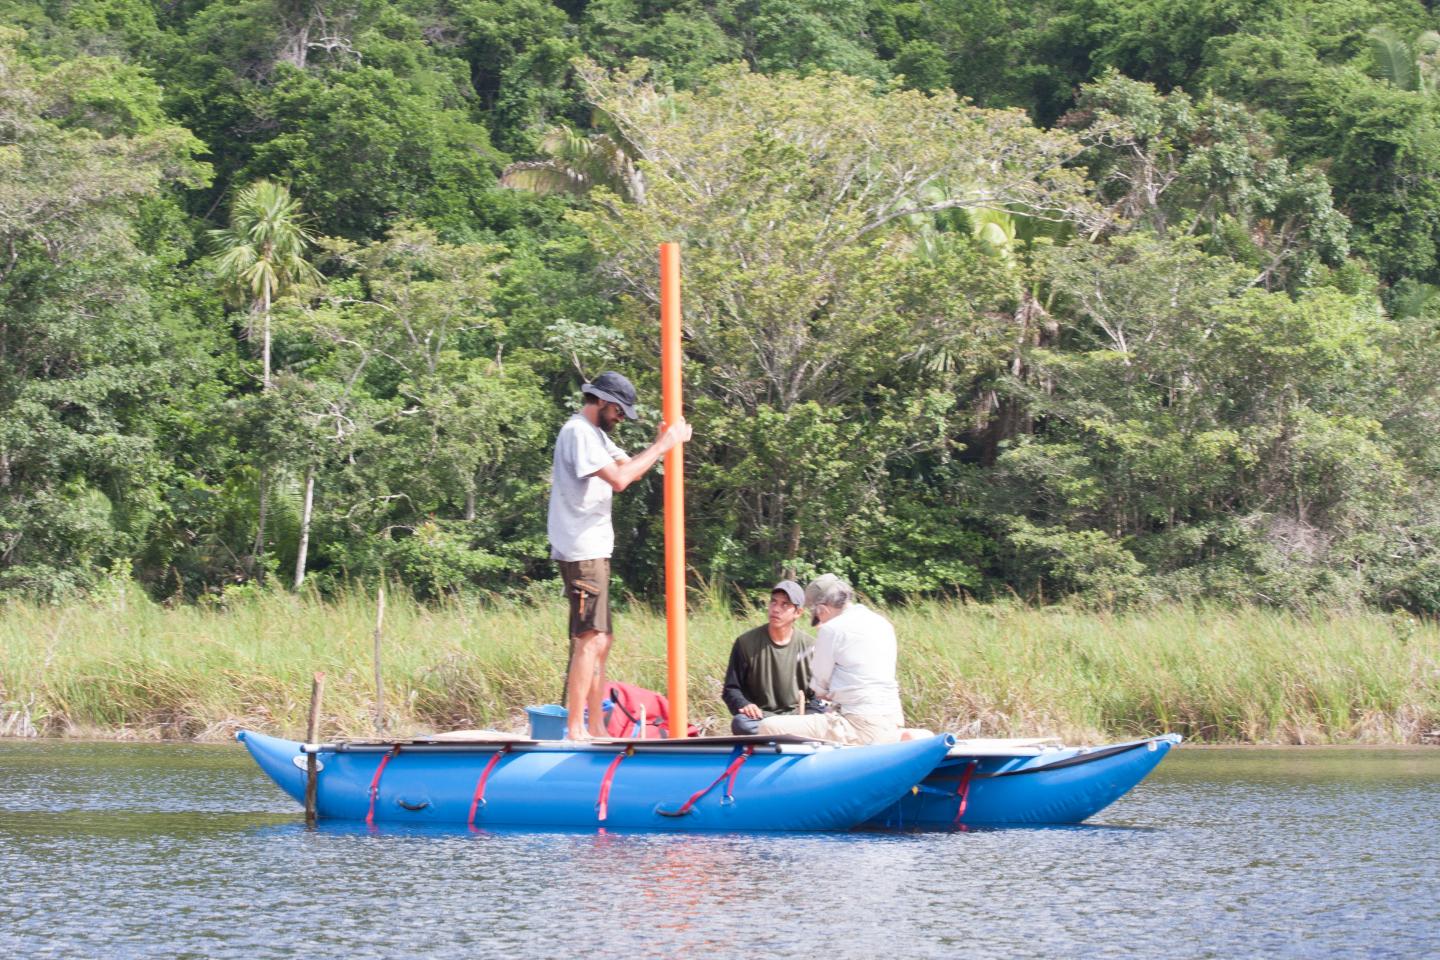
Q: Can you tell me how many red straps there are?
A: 5